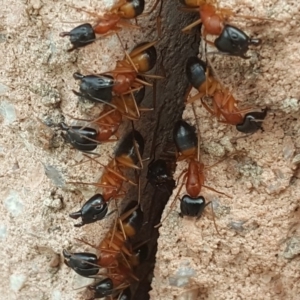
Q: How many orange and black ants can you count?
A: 9